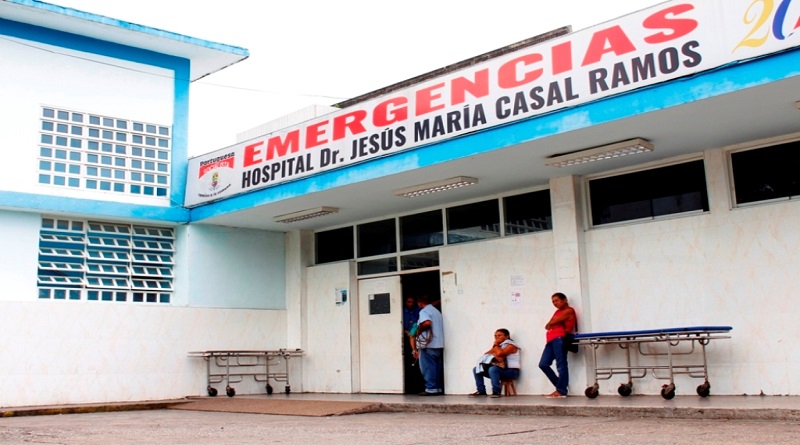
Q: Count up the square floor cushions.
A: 0